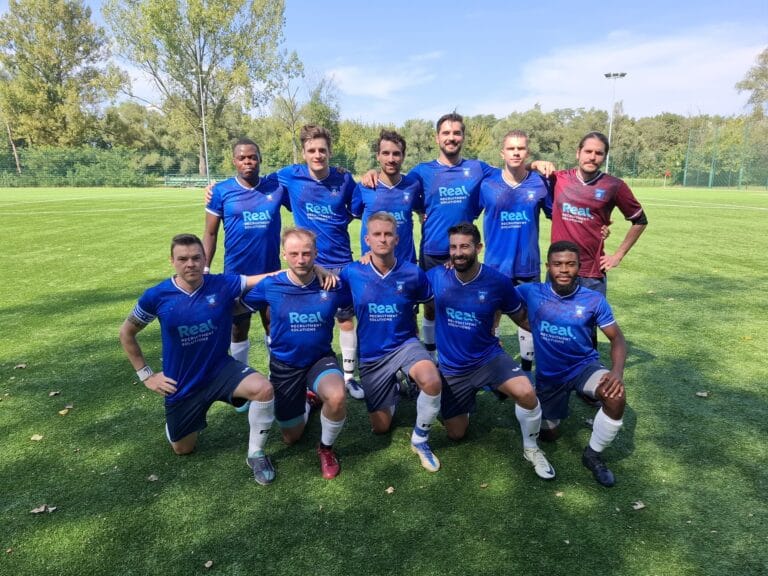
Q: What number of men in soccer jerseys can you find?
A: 11